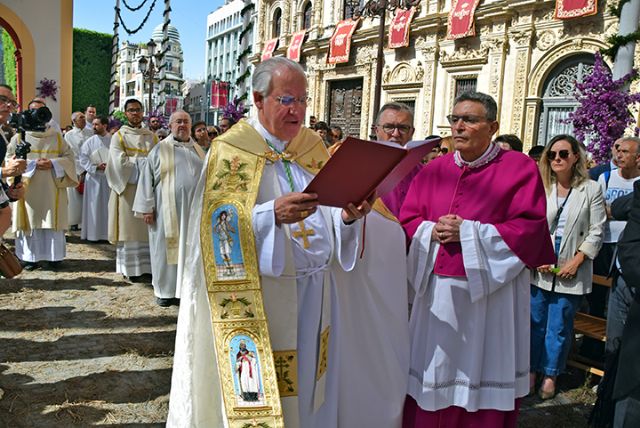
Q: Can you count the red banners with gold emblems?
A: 6